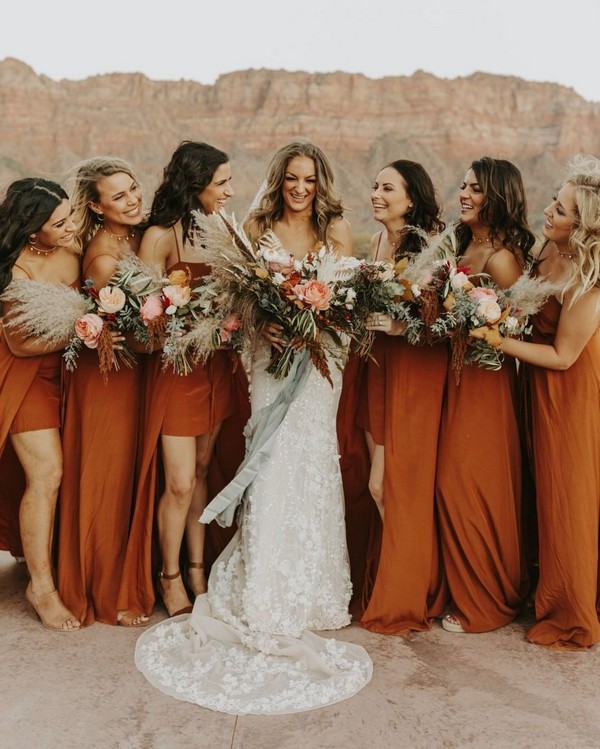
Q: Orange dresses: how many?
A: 6